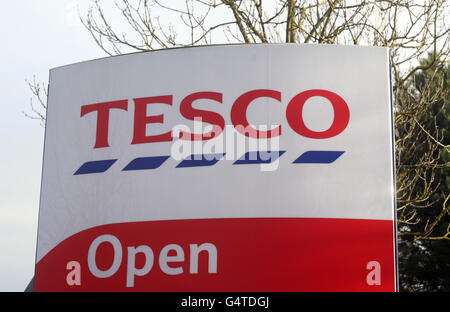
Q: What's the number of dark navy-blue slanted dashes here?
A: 5